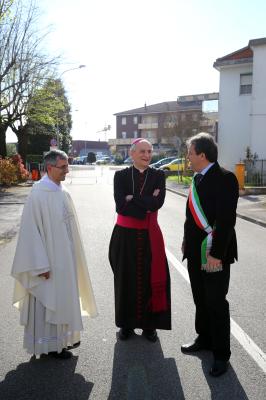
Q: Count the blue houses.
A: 0